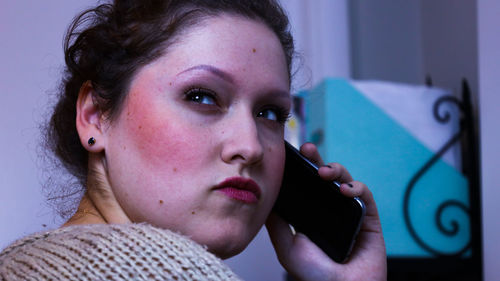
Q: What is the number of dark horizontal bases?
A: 1